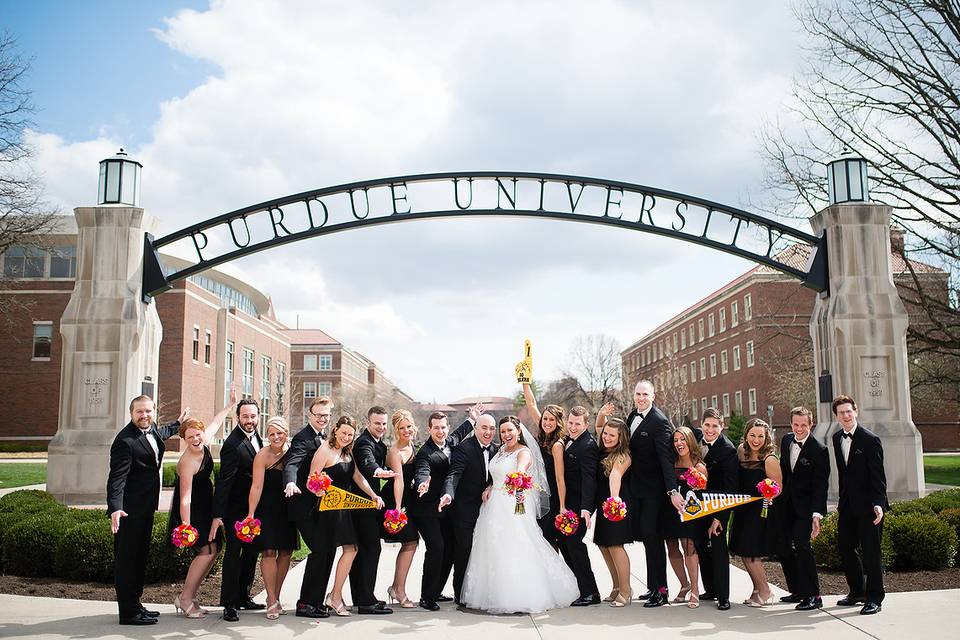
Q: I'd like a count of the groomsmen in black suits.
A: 10